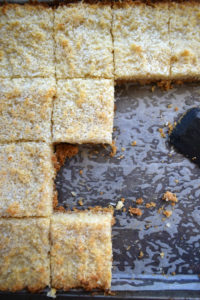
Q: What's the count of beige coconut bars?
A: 9